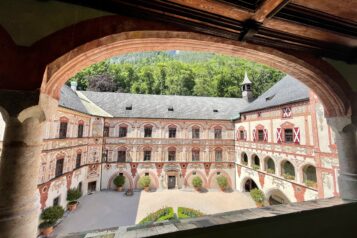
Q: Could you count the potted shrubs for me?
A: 7